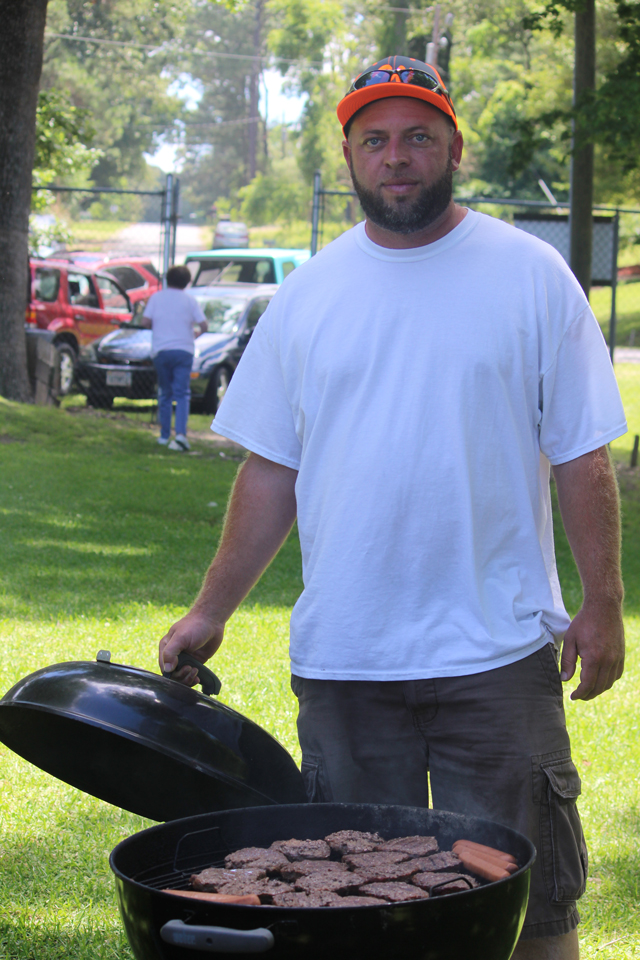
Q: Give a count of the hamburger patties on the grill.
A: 15